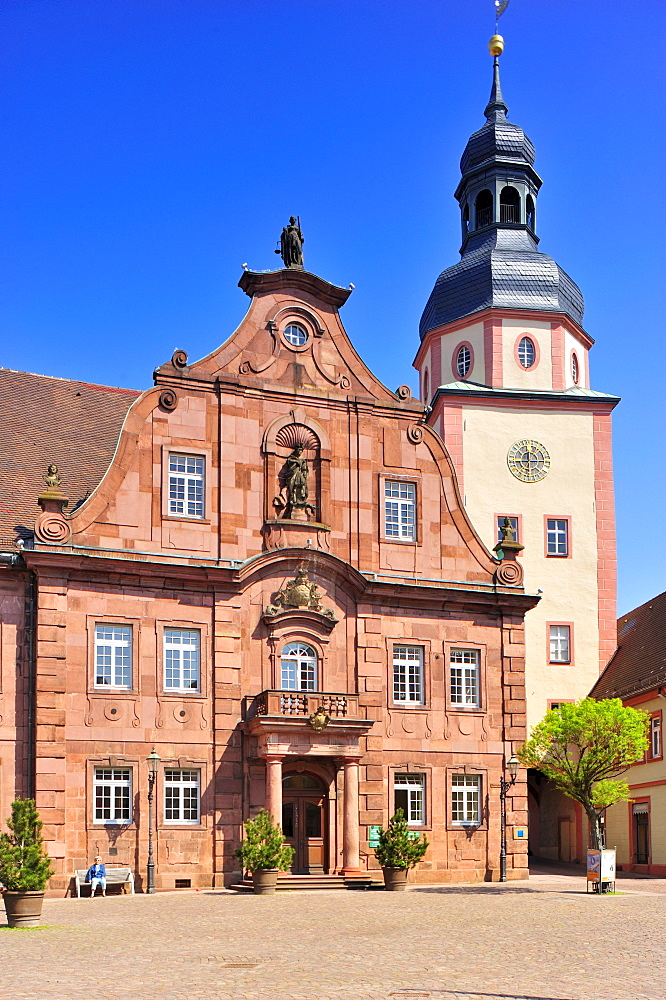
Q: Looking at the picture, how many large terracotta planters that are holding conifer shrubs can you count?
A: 3